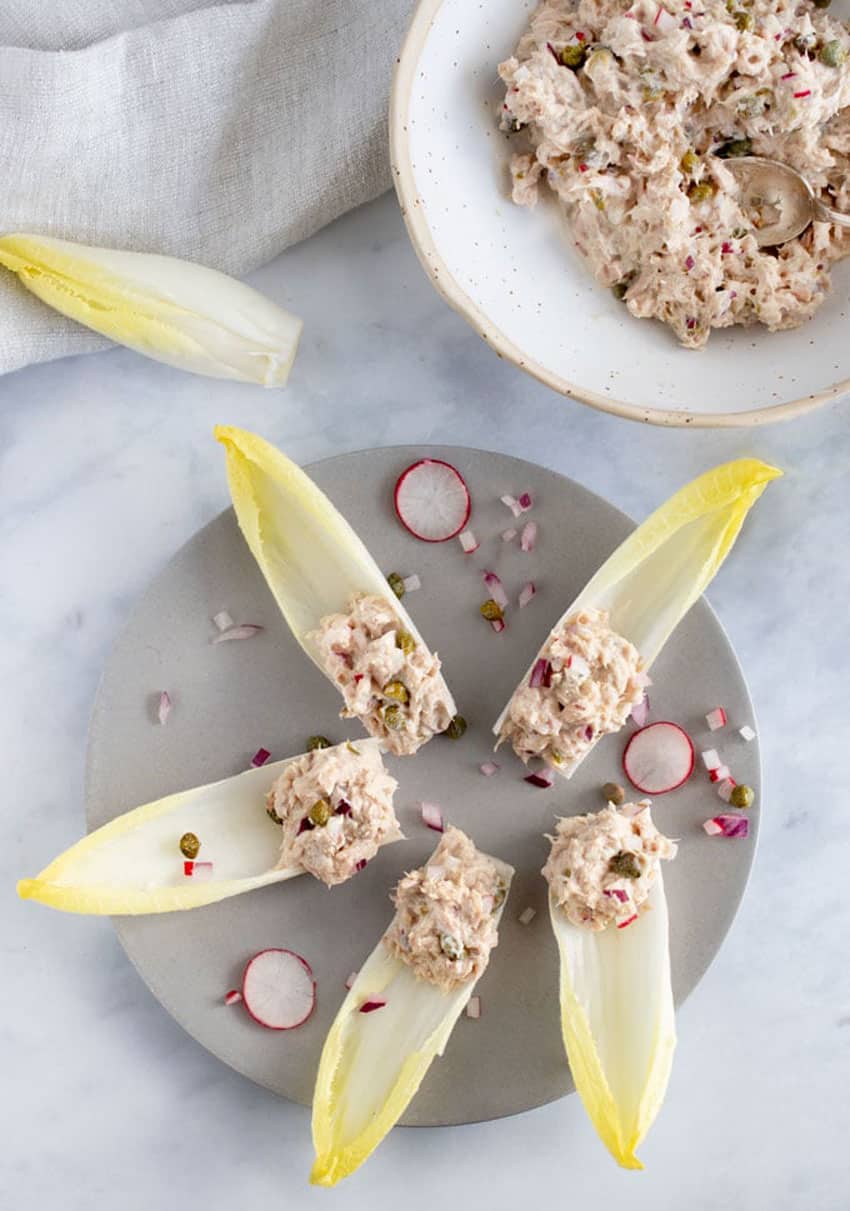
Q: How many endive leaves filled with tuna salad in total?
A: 5